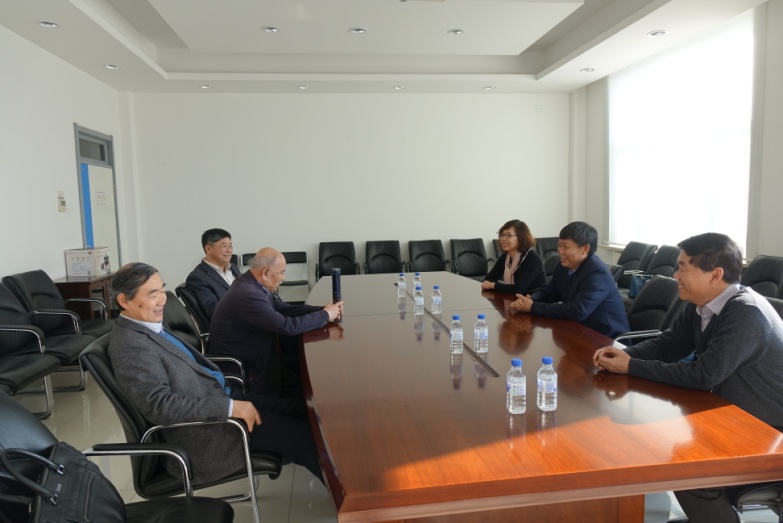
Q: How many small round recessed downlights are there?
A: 11